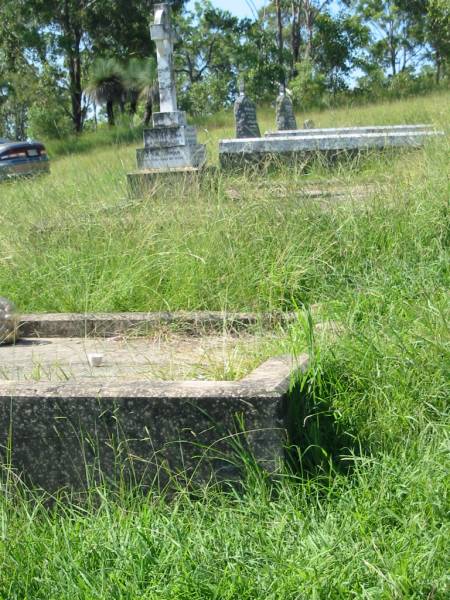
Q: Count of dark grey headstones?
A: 2